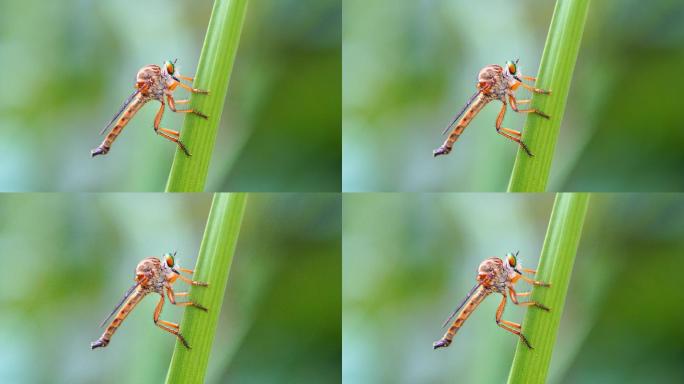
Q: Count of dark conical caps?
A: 0